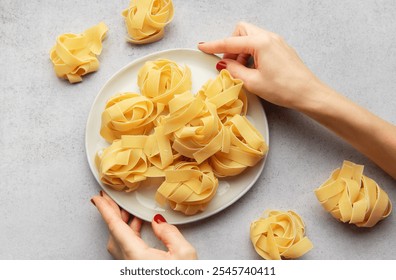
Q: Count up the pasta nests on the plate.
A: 7